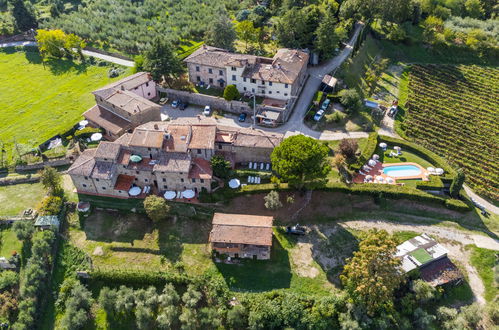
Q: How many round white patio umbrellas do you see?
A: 15